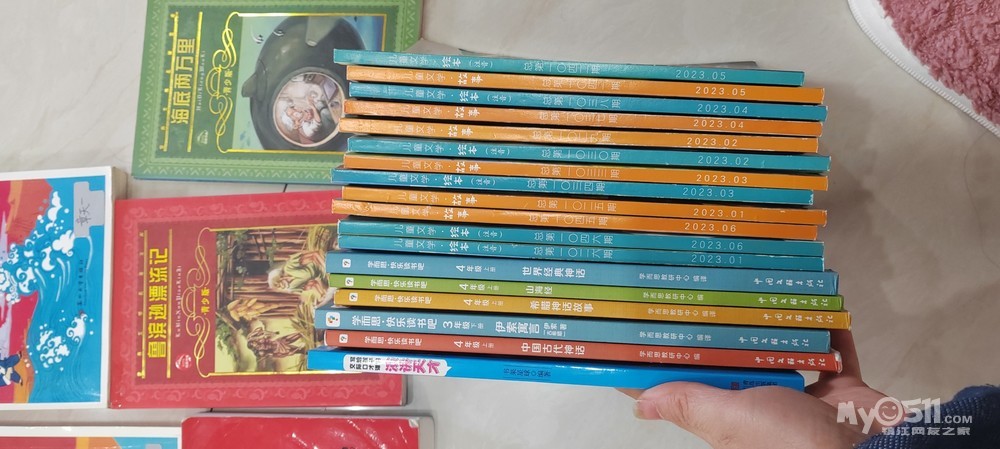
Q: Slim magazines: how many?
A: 12